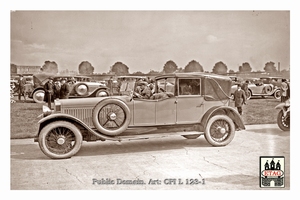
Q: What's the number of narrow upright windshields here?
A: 1